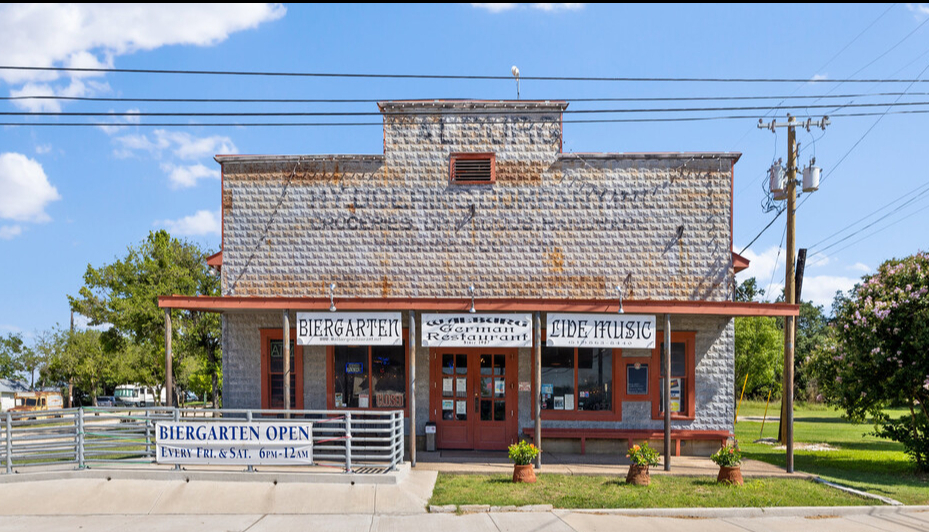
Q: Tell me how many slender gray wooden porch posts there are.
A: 6